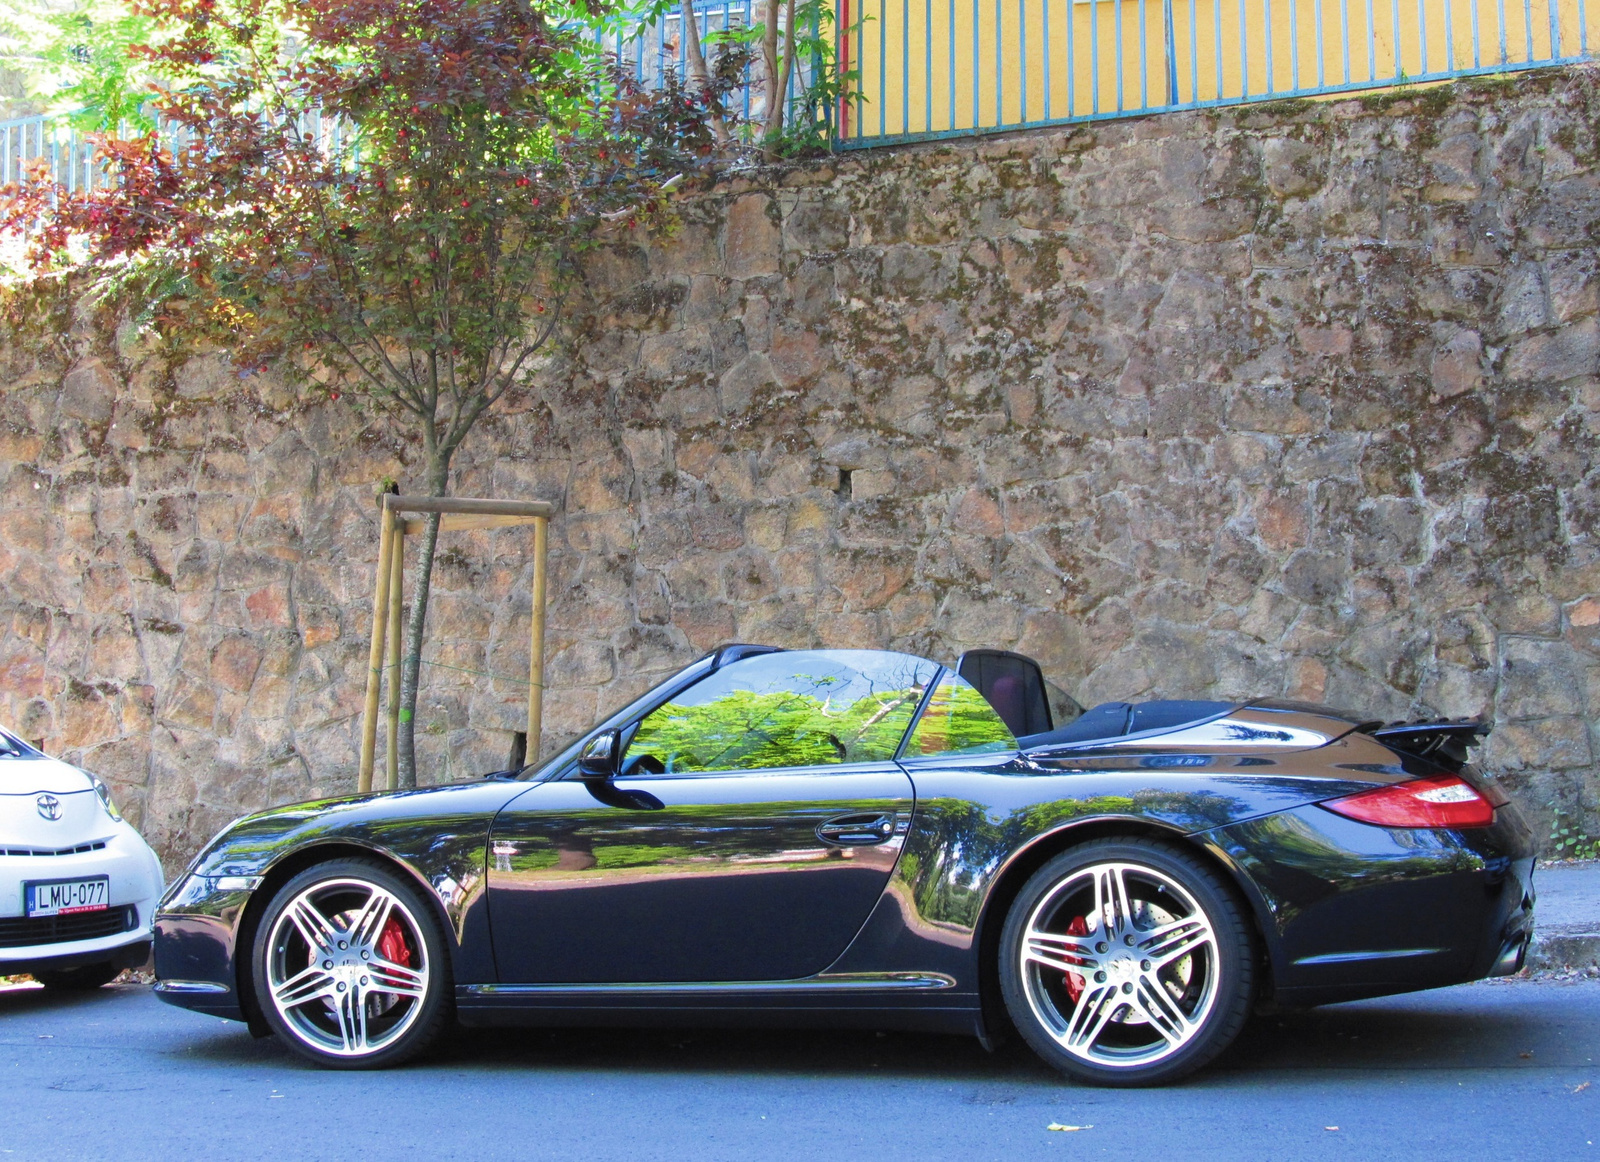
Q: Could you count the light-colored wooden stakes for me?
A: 3